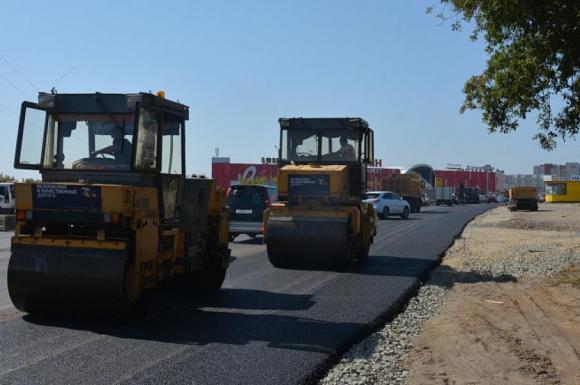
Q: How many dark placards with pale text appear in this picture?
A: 2